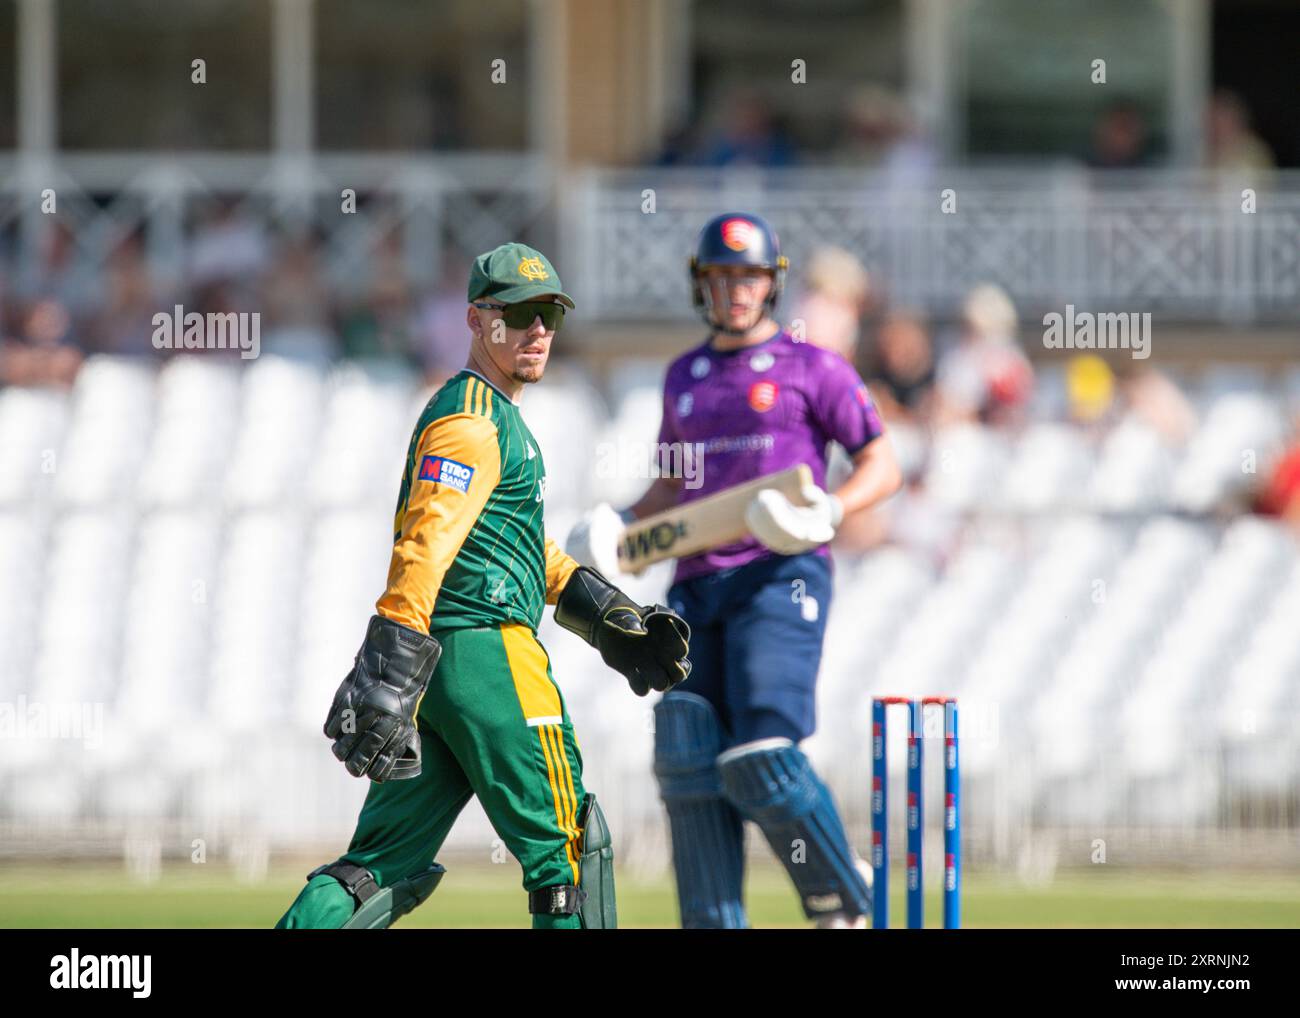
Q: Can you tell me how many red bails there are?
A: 2